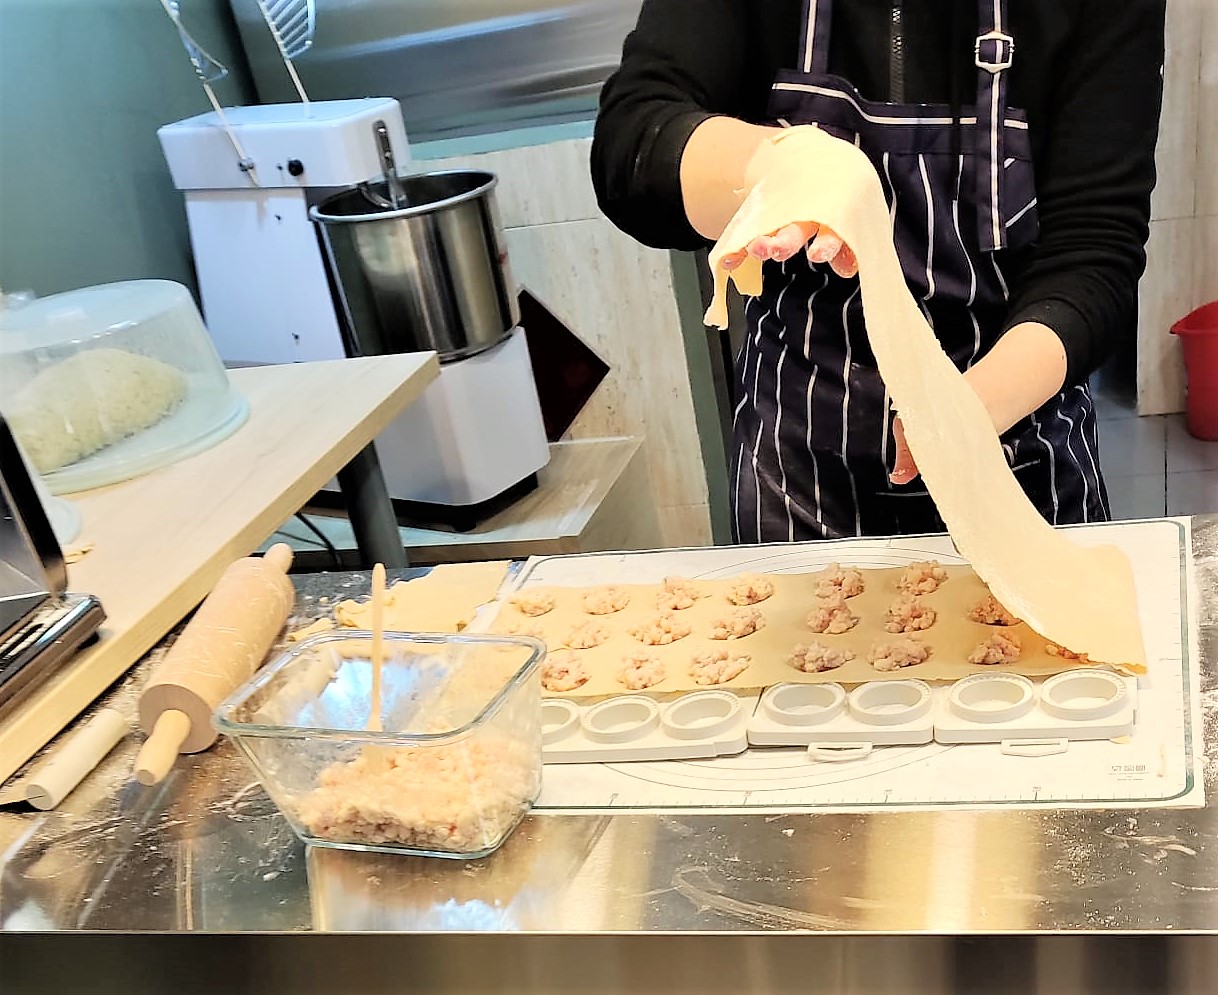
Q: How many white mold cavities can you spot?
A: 7